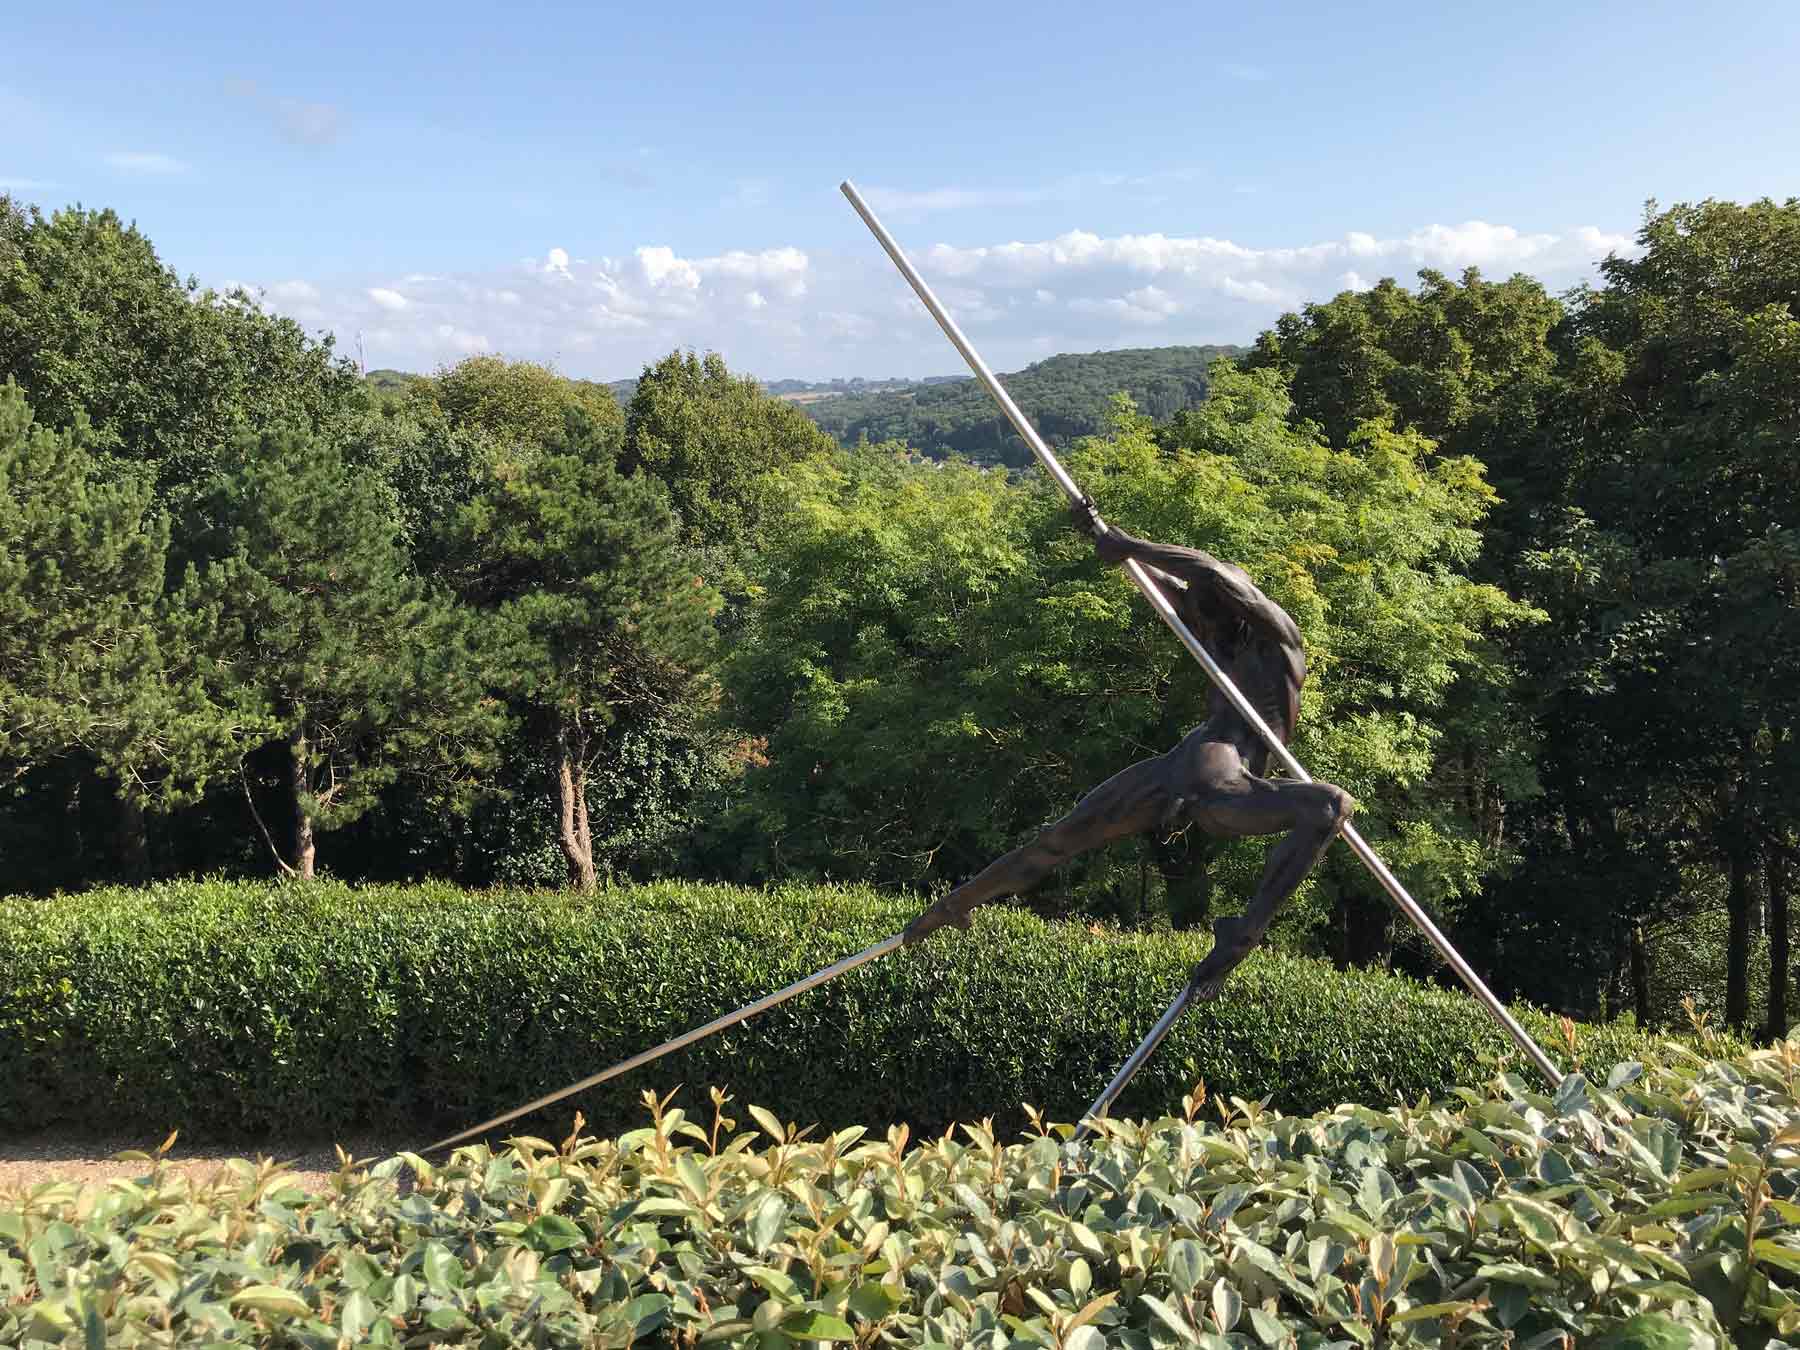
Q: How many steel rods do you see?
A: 3